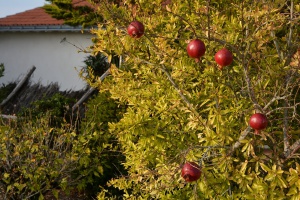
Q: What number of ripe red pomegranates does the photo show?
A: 5